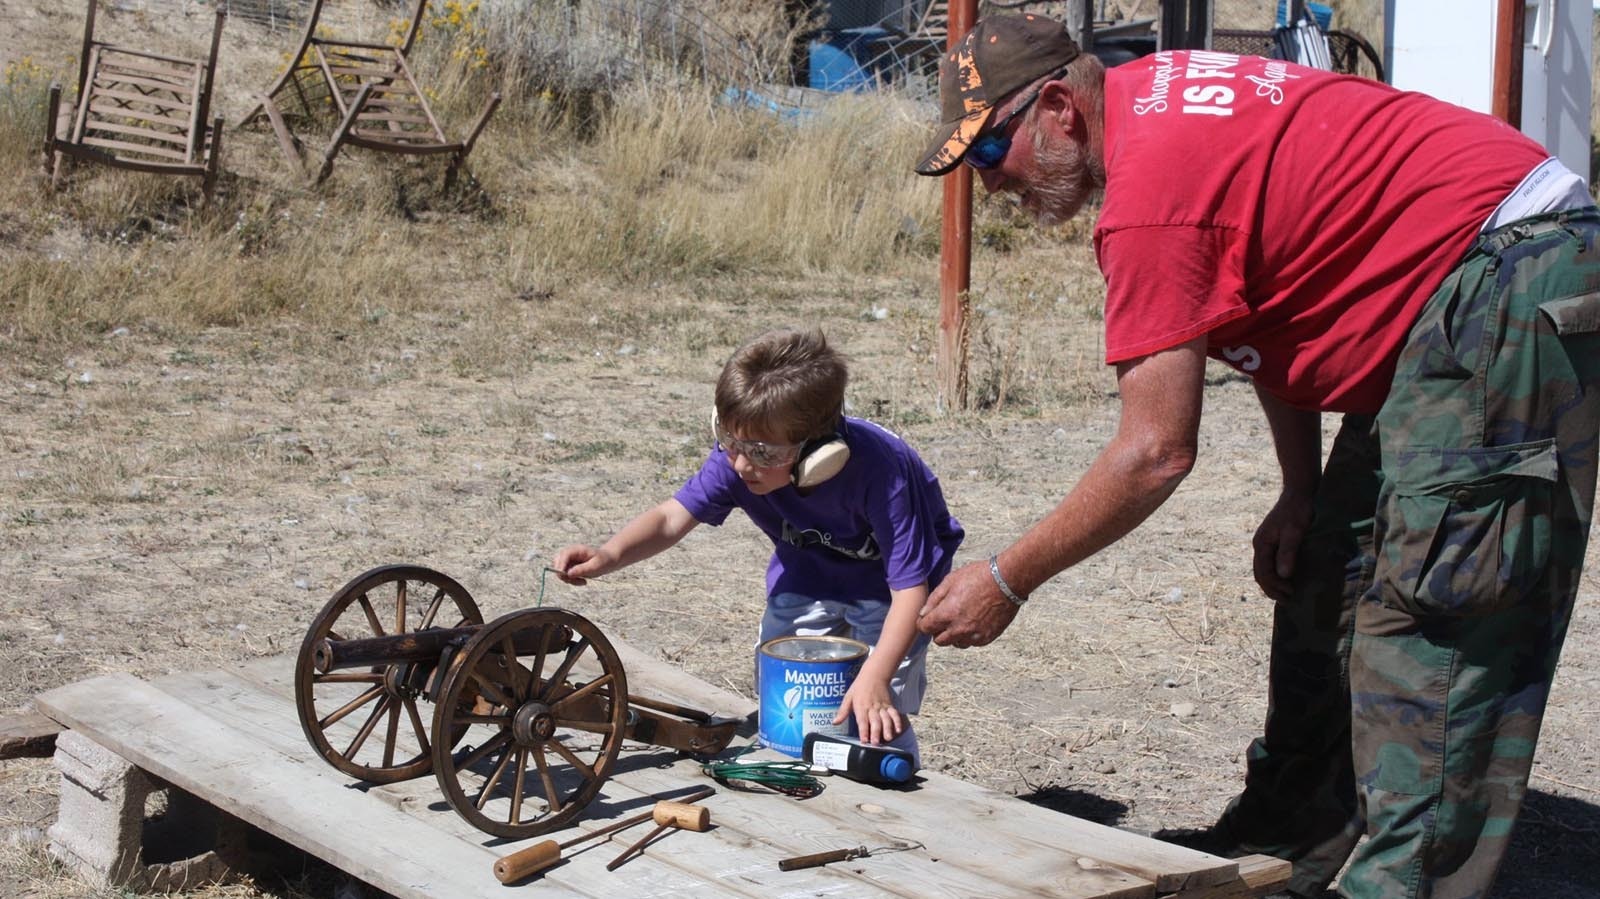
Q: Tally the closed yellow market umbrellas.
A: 0